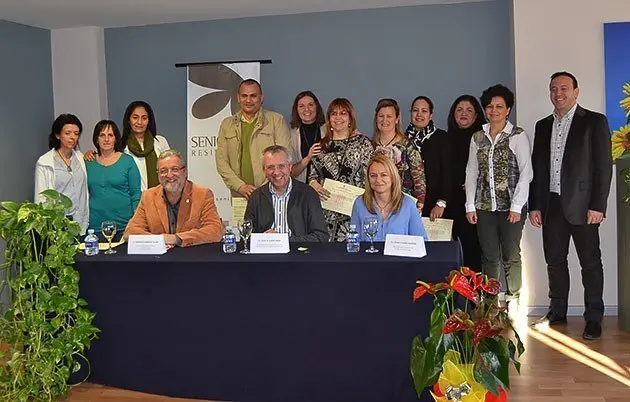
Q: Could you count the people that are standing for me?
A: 11